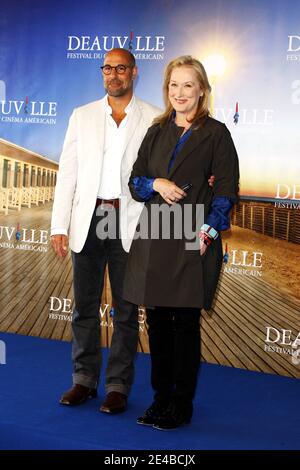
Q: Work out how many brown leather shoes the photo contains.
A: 2